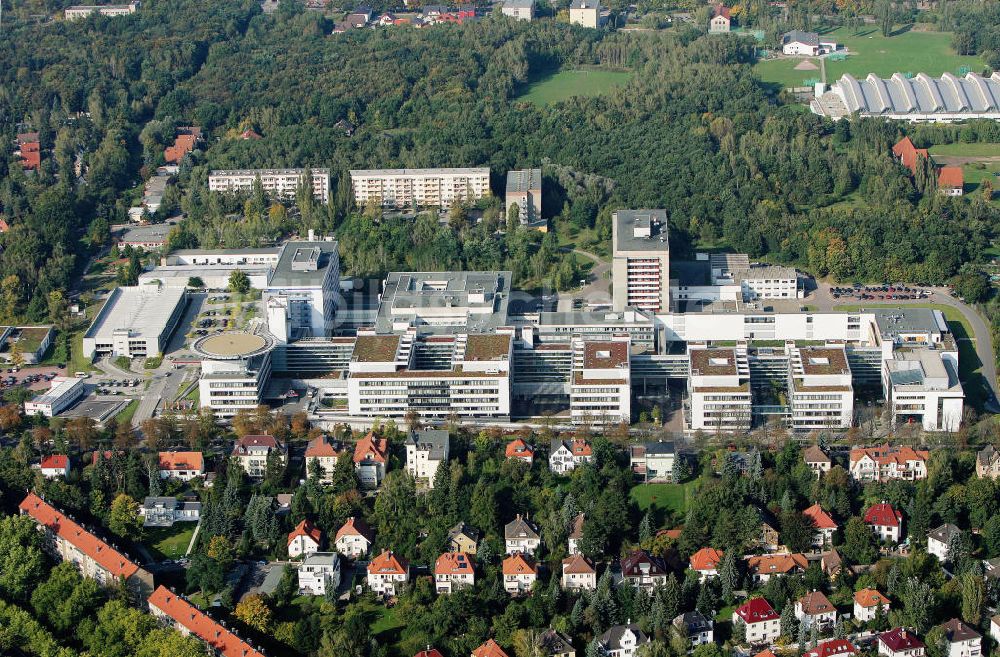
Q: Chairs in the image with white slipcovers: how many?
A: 0